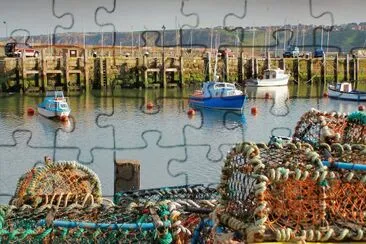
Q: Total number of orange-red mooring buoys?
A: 8